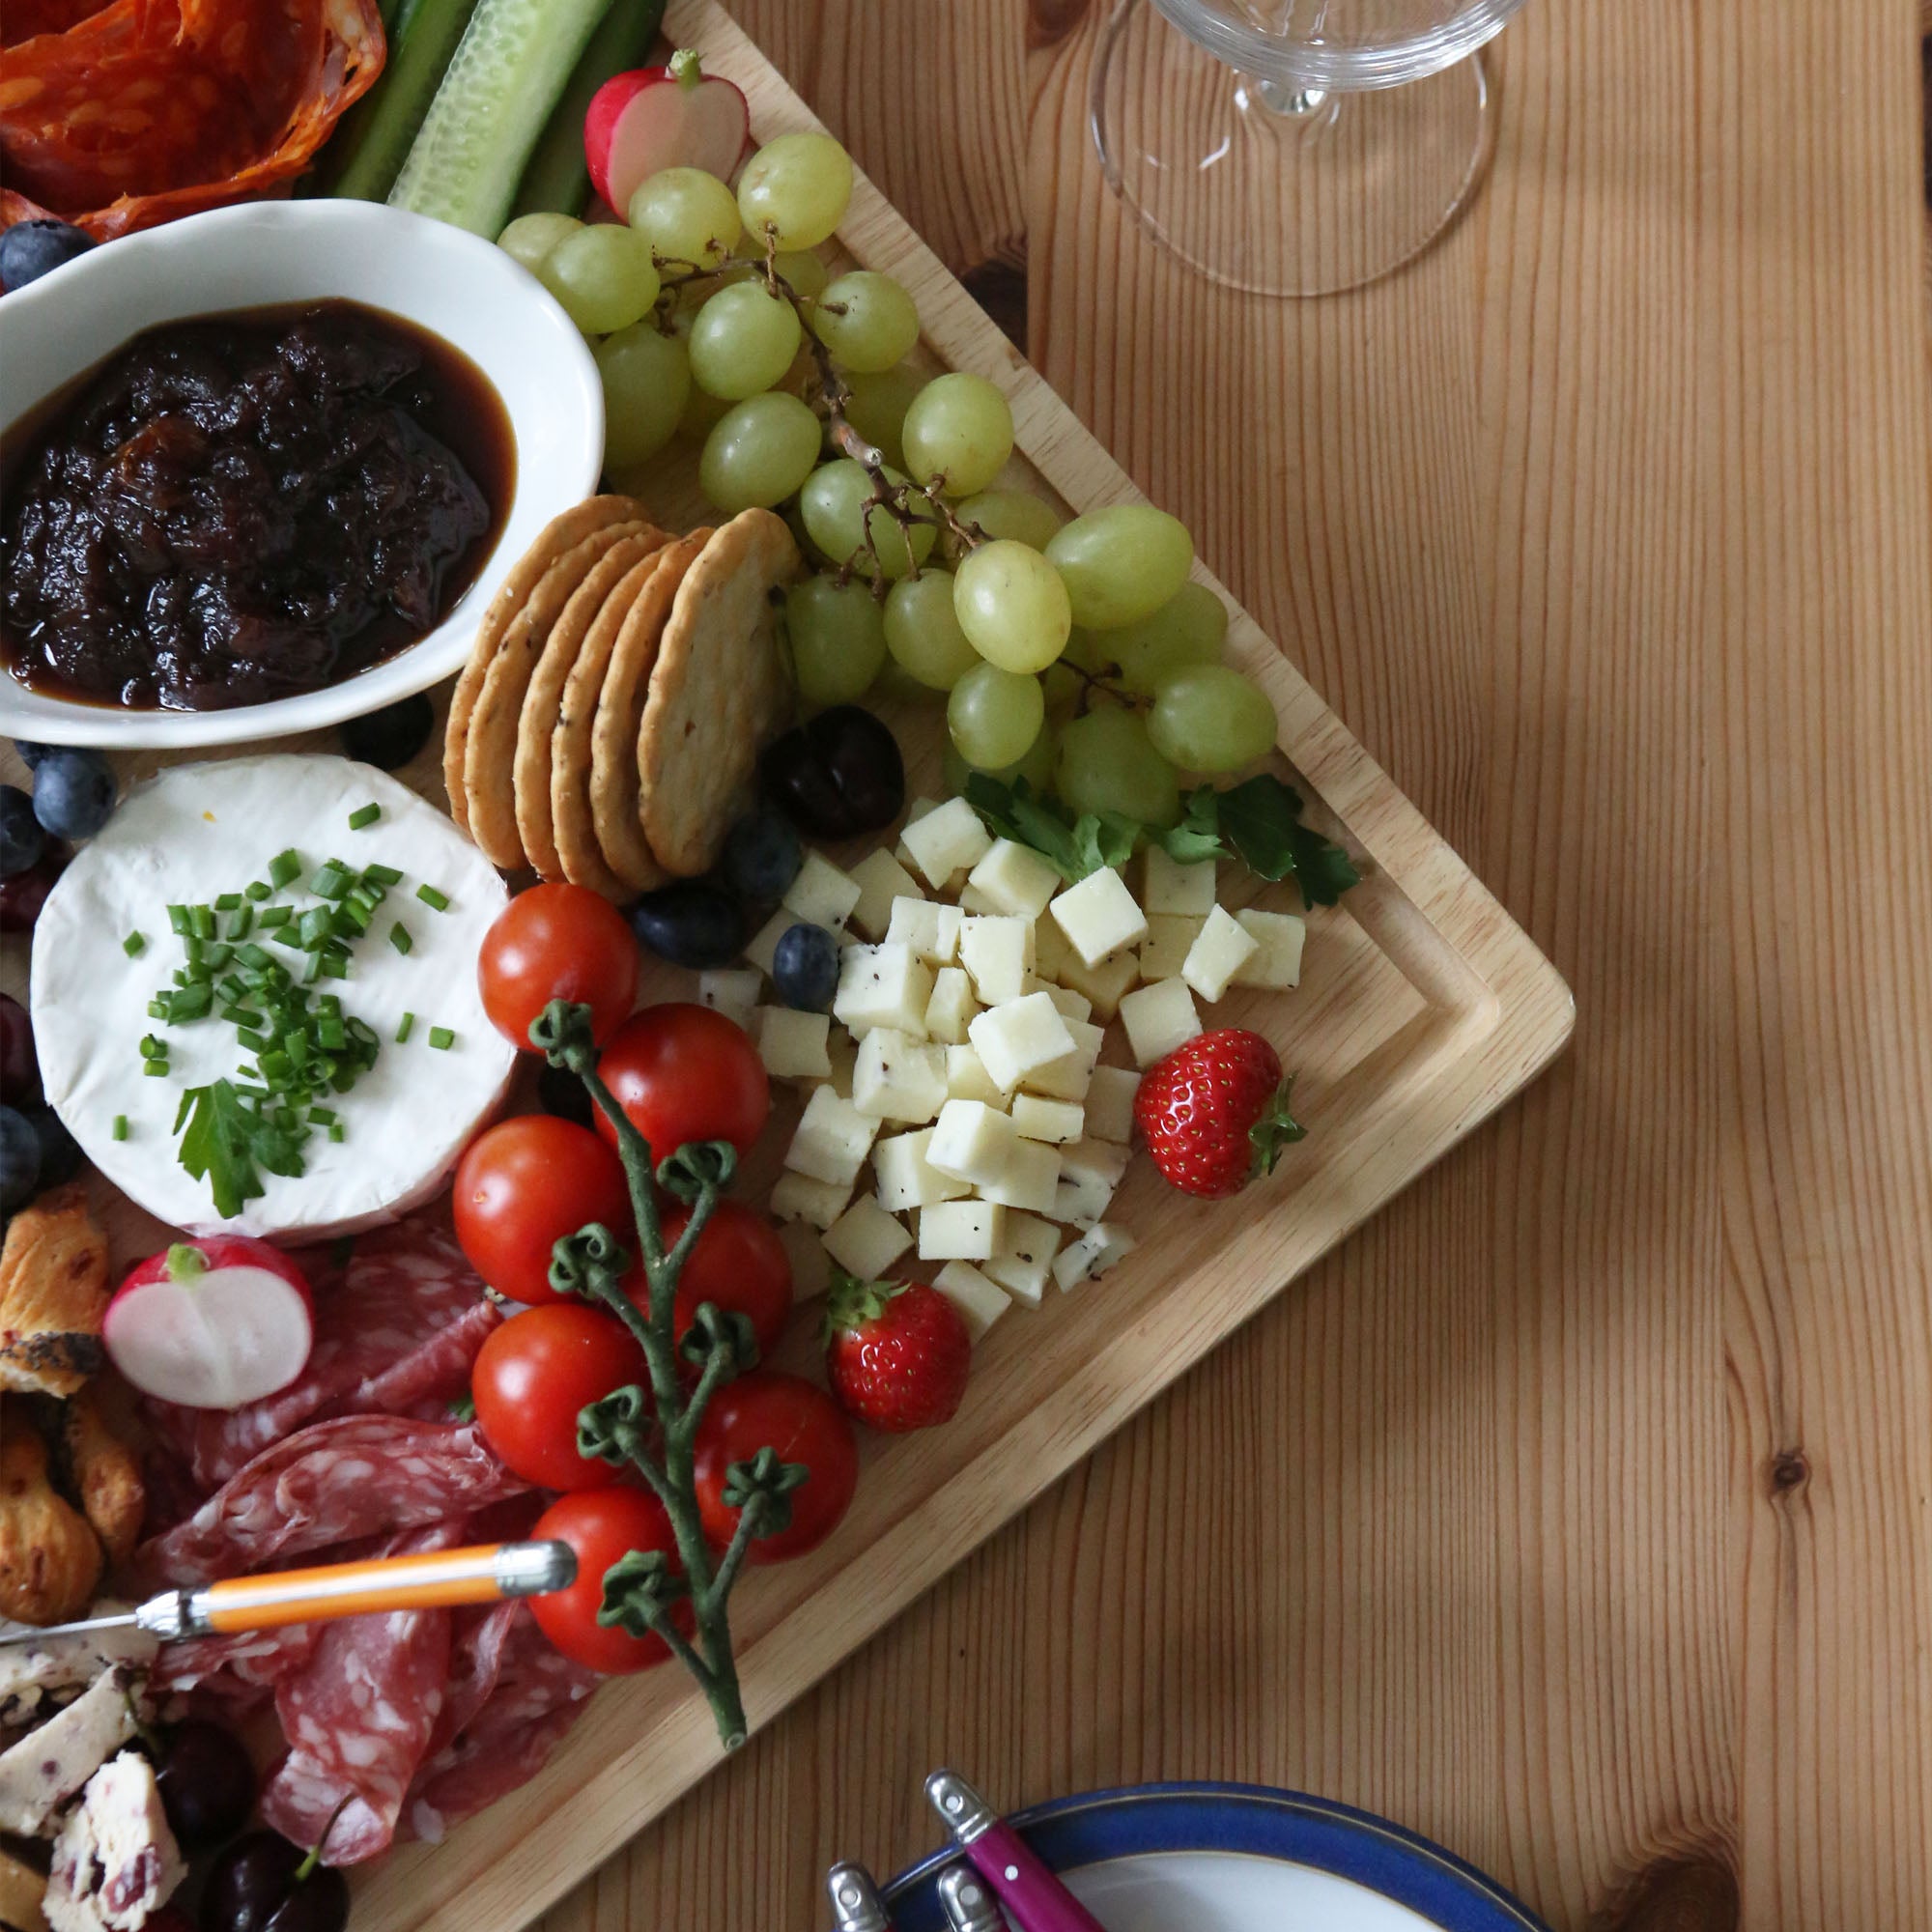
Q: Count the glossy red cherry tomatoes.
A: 7